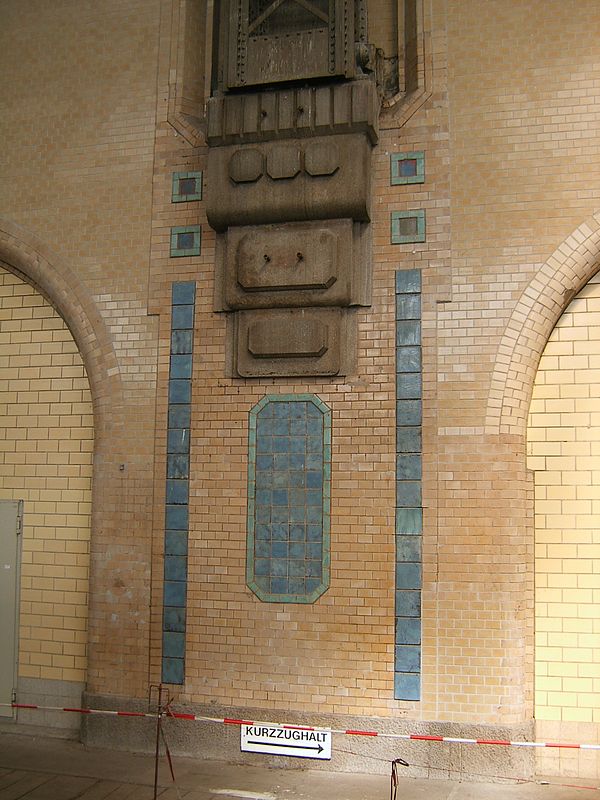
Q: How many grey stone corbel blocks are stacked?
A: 4